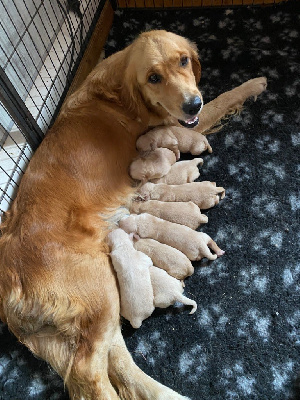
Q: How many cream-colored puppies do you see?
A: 9